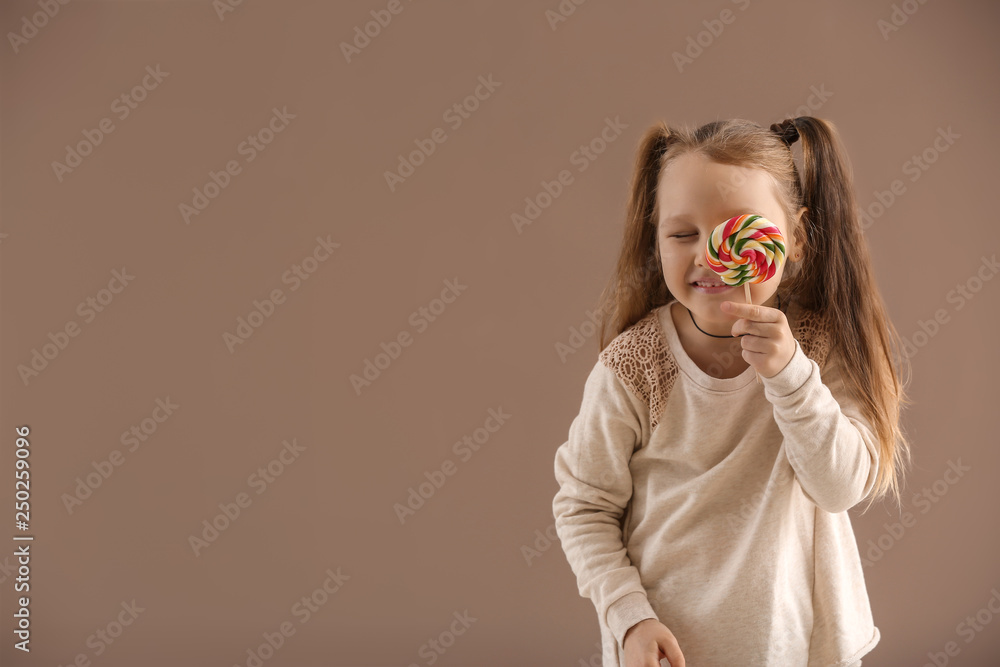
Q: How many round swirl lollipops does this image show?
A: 1